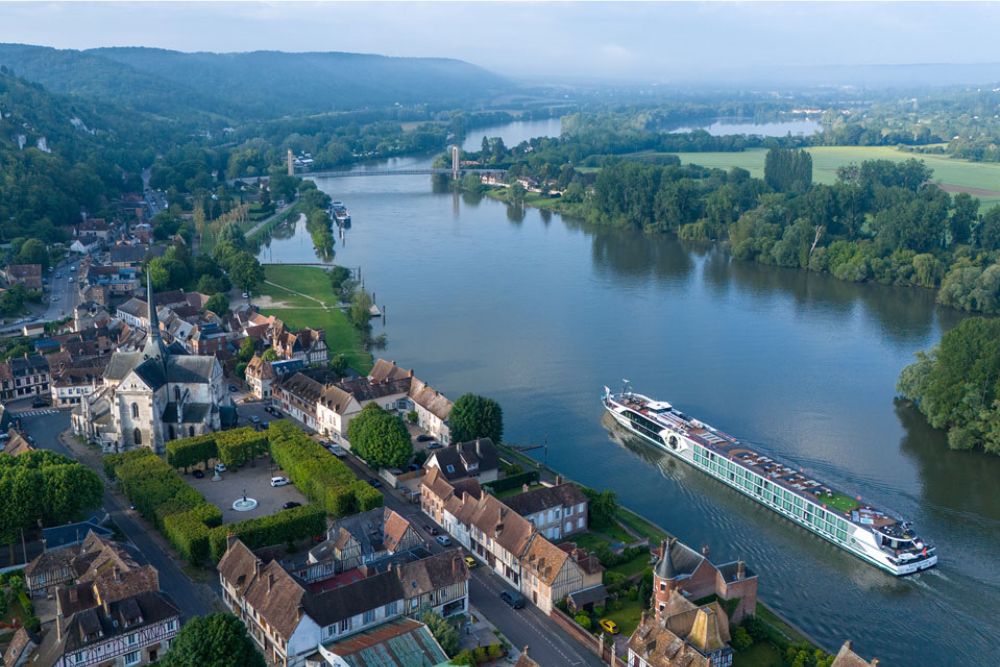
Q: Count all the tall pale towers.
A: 2